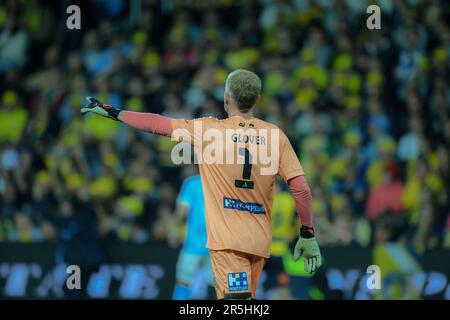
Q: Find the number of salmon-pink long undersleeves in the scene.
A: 2